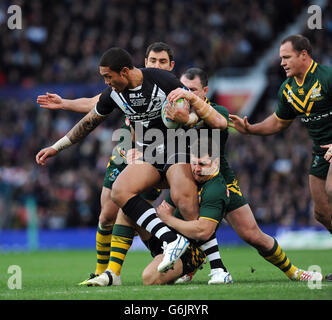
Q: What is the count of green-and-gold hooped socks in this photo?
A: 3